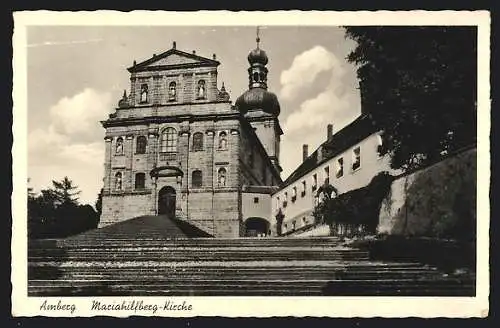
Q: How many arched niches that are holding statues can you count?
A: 7